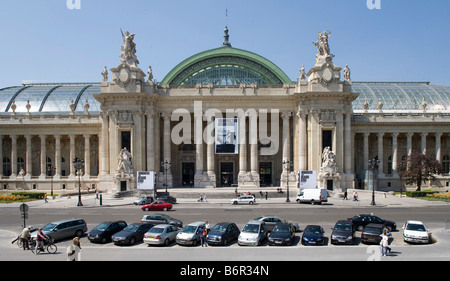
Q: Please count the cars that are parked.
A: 12